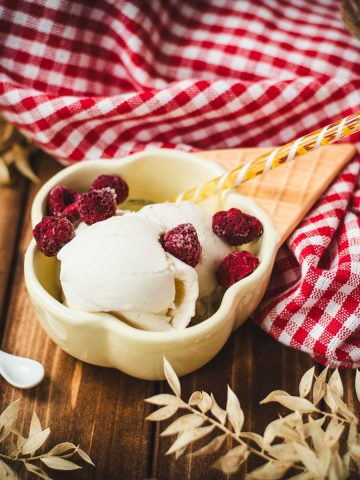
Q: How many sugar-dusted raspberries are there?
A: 7